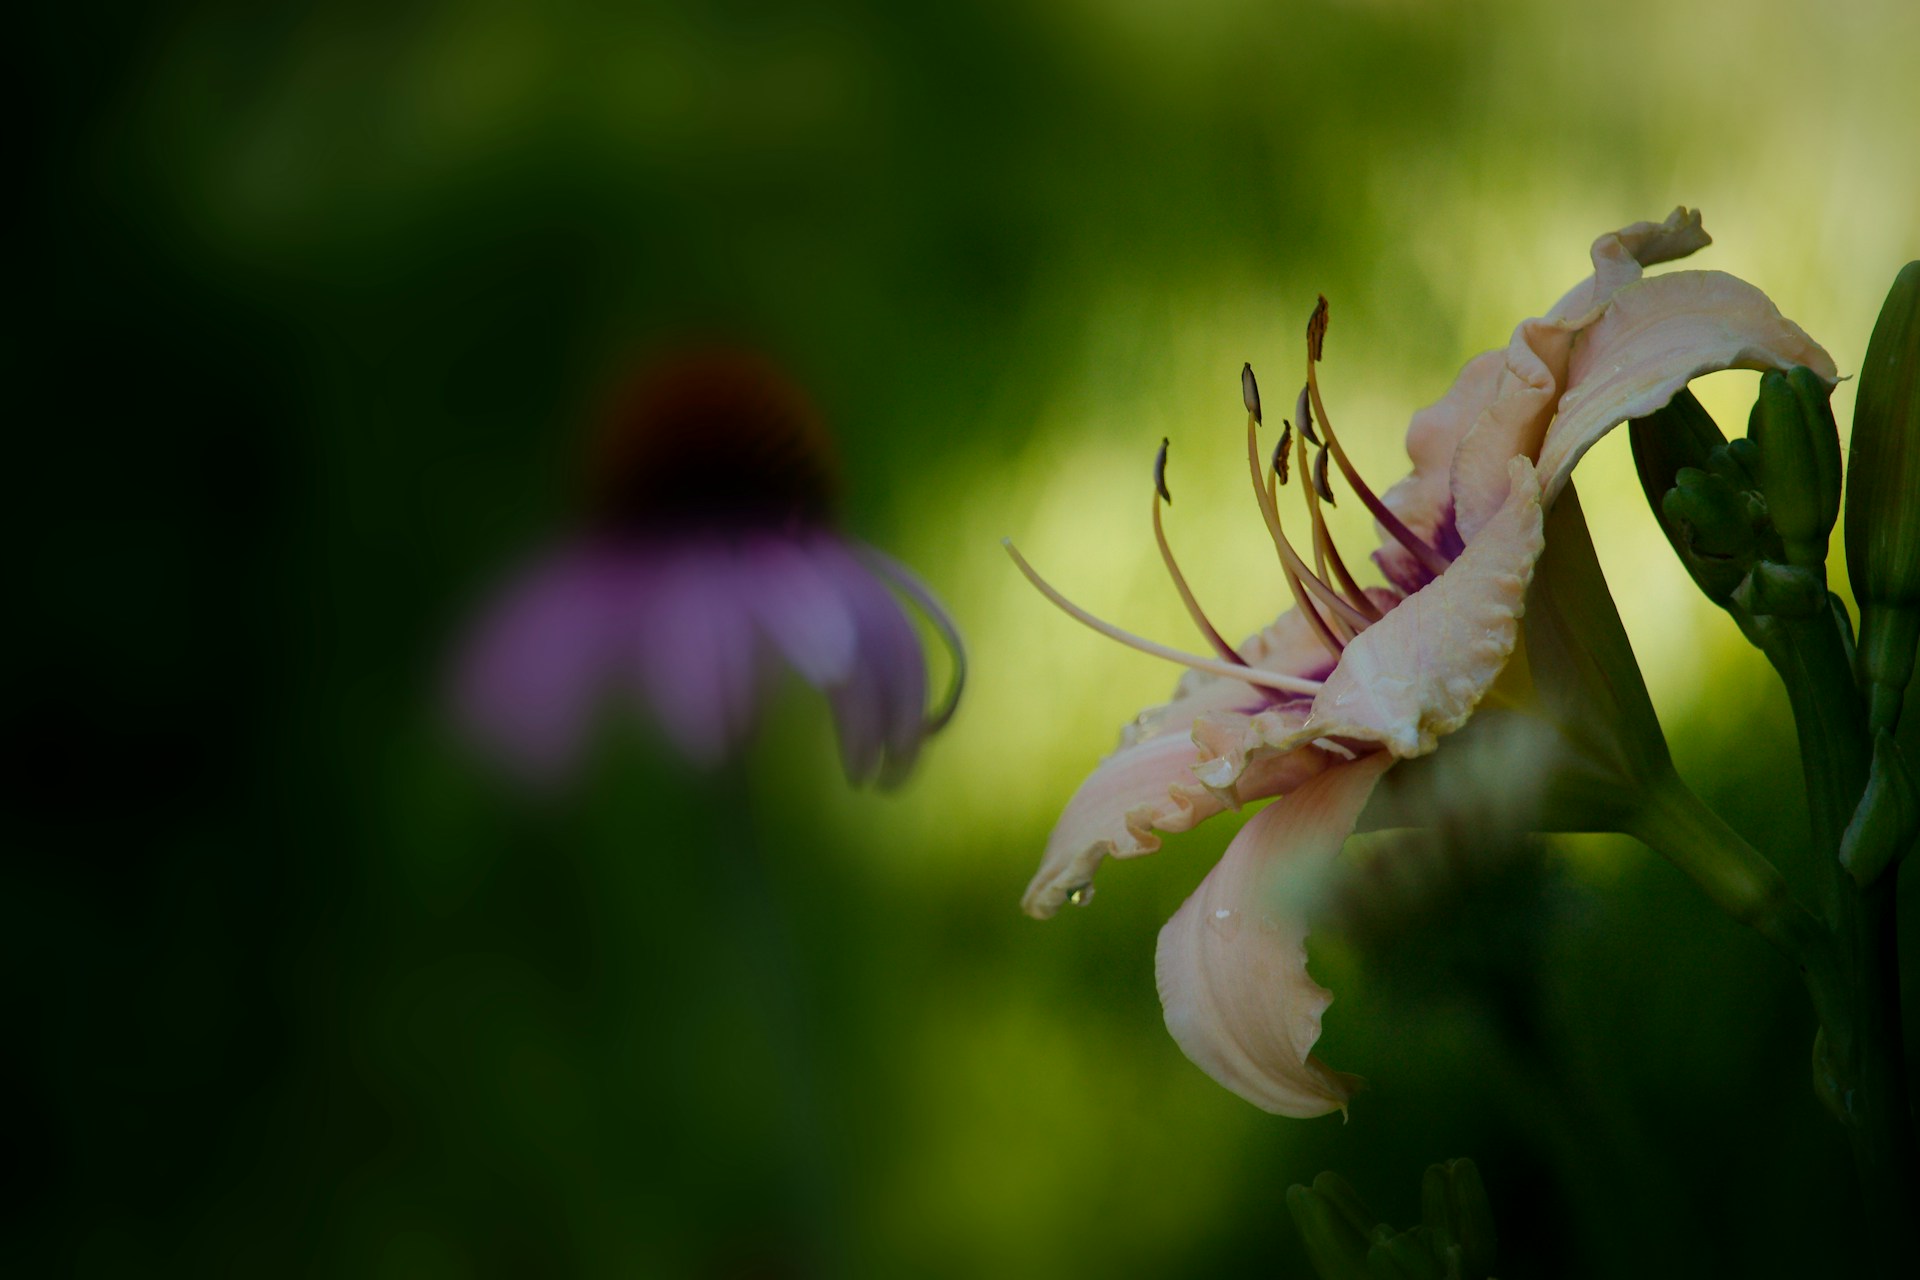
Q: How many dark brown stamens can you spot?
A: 6